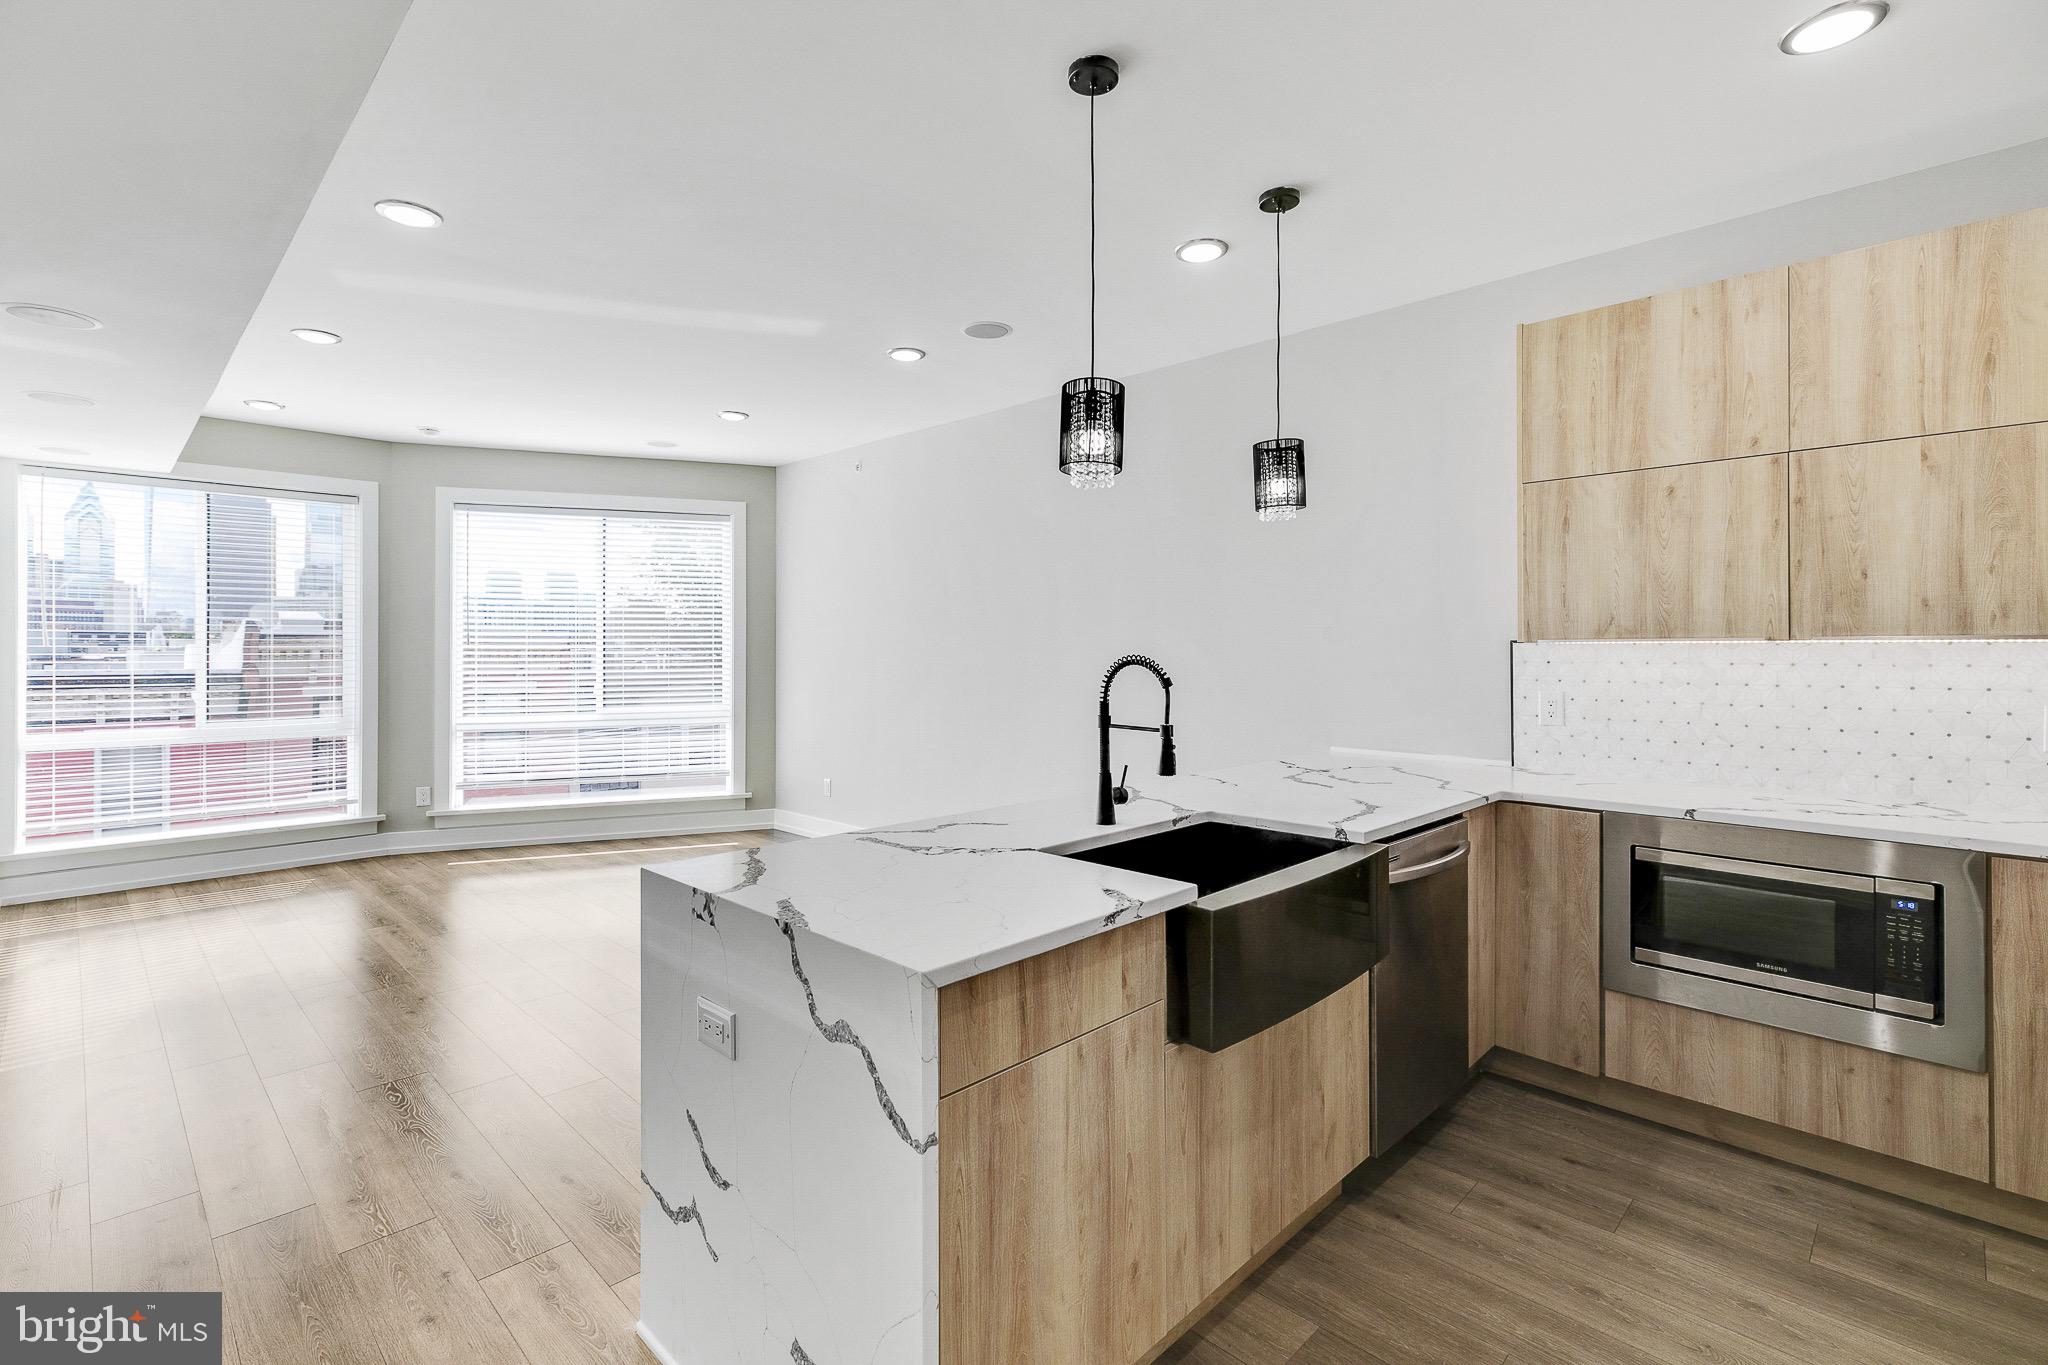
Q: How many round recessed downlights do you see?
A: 7